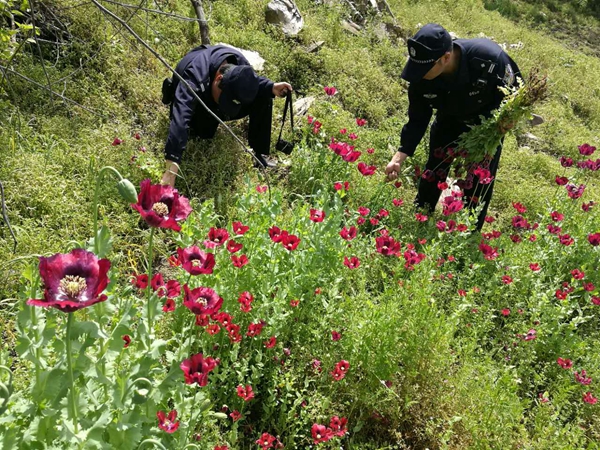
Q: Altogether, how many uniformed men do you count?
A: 2